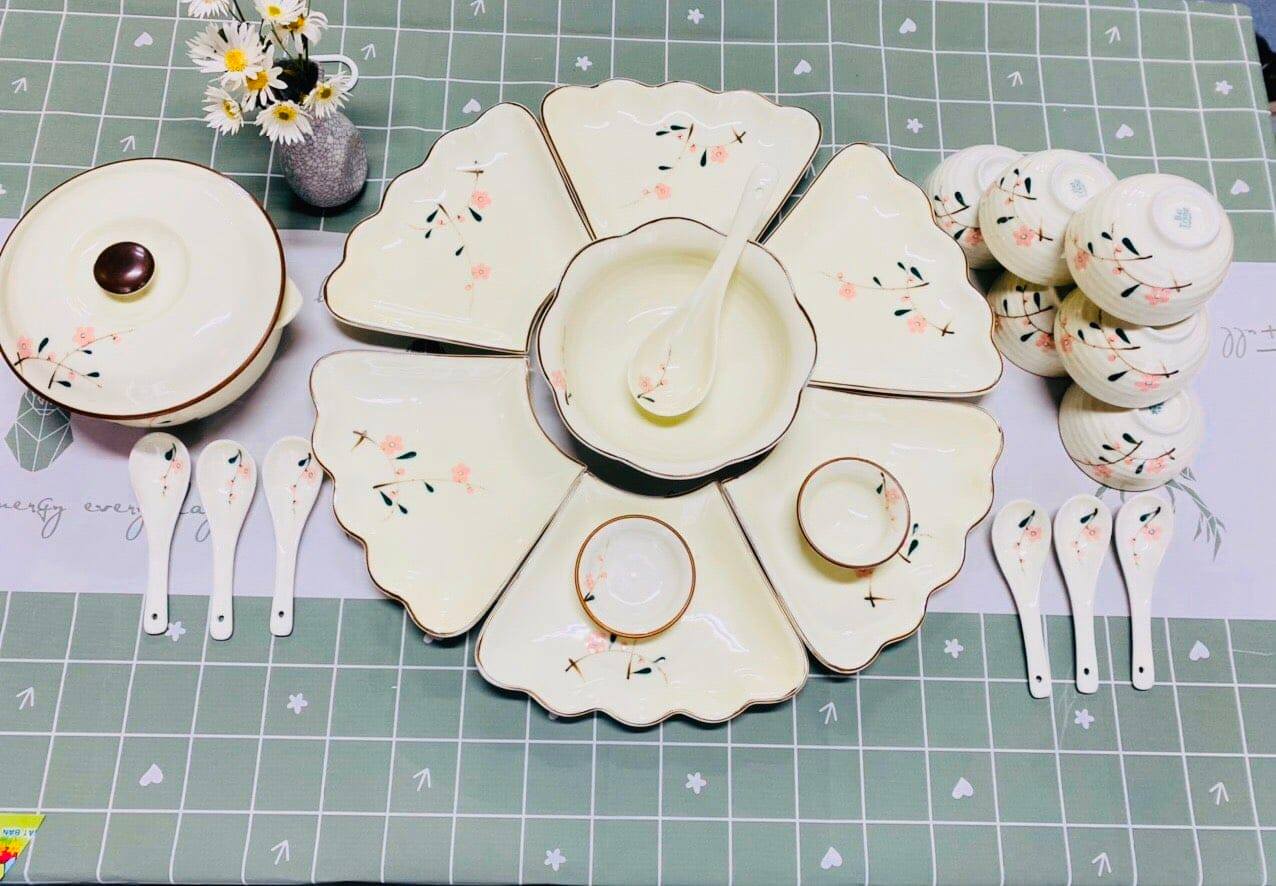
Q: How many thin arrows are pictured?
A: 12